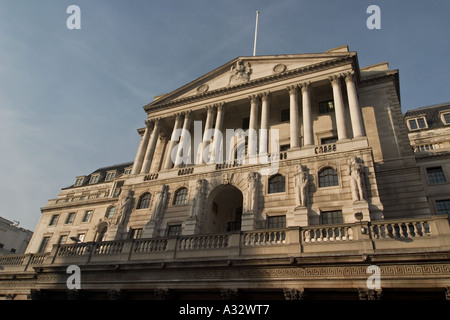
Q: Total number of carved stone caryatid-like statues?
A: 6